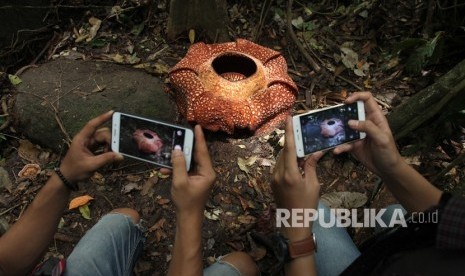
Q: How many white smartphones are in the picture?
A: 2